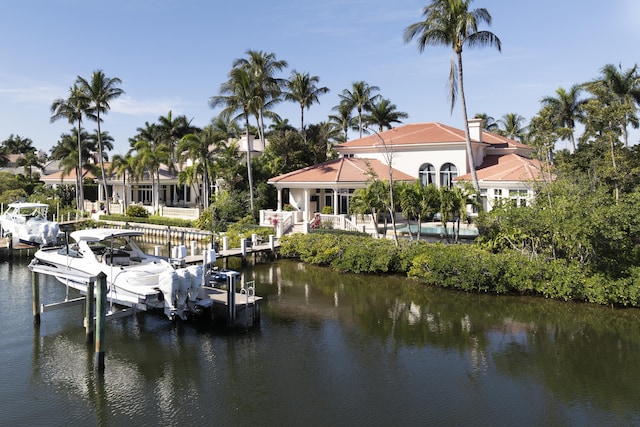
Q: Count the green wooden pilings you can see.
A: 3